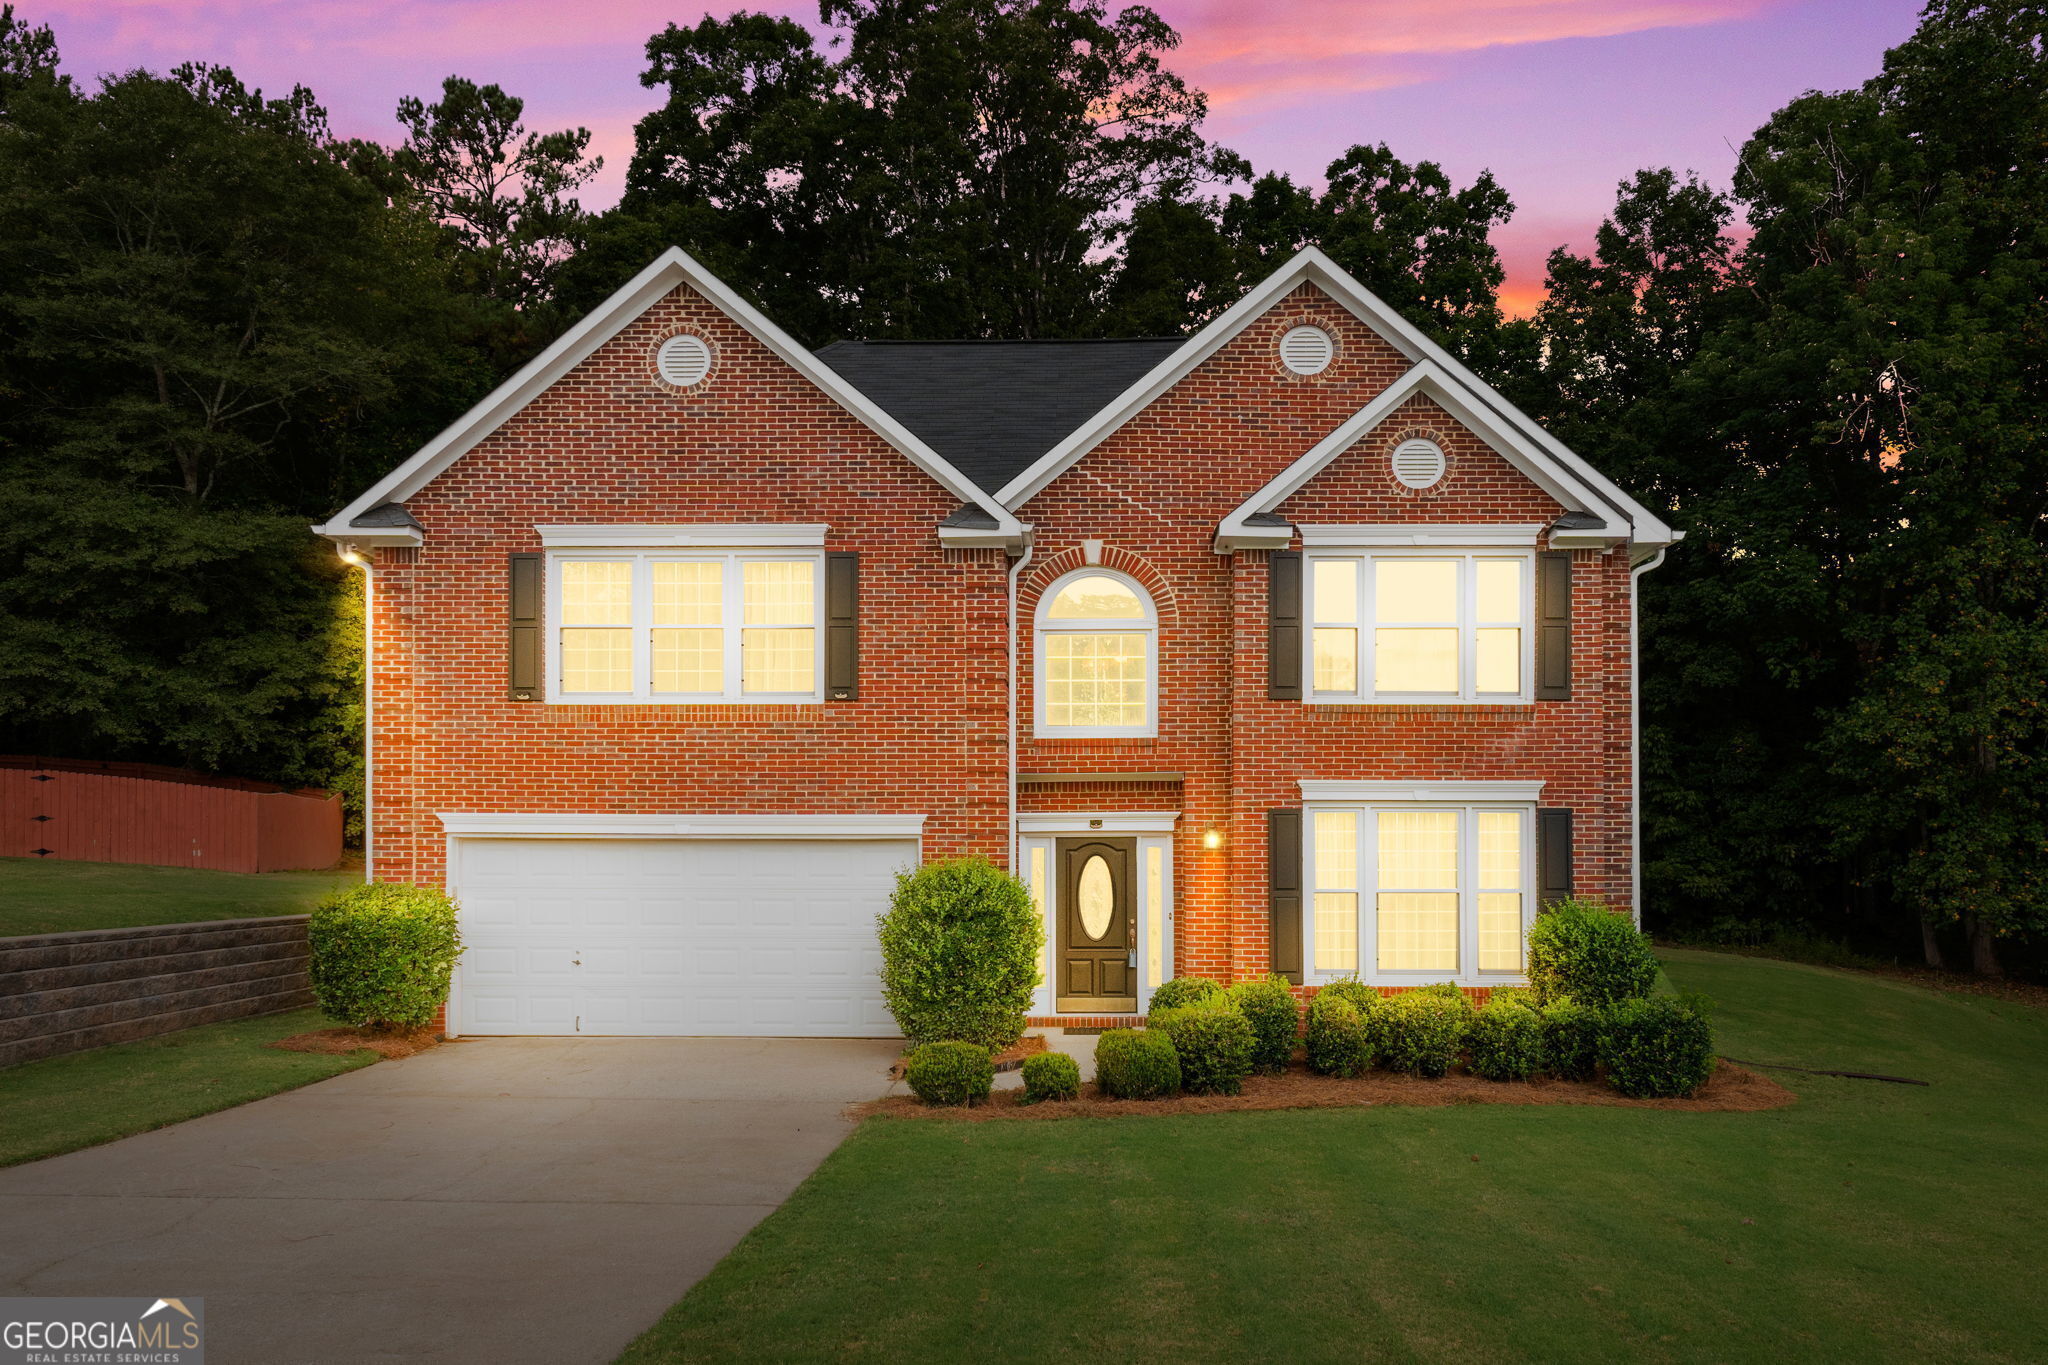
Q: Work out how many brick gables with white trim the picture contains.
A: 3